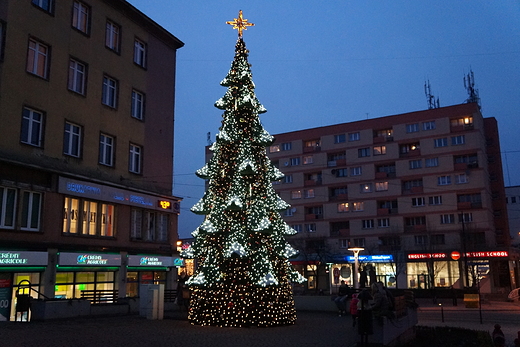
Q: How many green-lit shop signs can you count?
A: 3